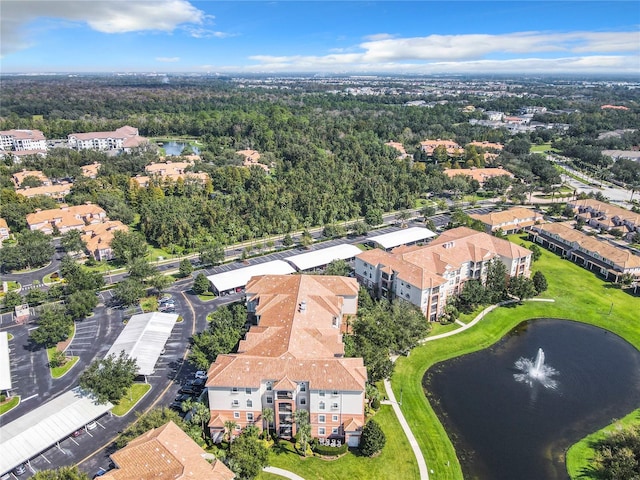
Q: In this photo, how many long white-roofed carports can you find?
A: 6